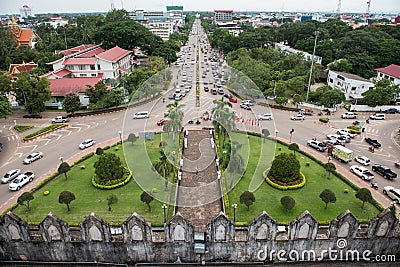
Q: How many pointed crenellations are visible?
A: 10